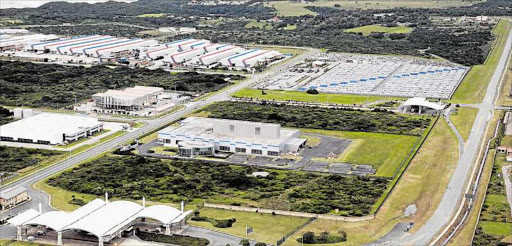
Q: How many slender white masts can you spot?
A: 4